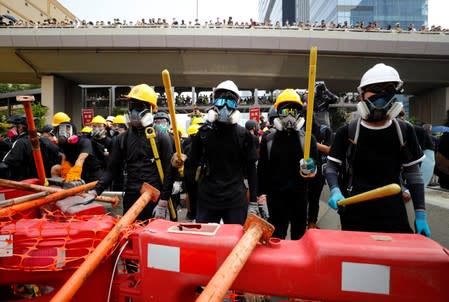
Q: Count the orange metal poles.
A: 5